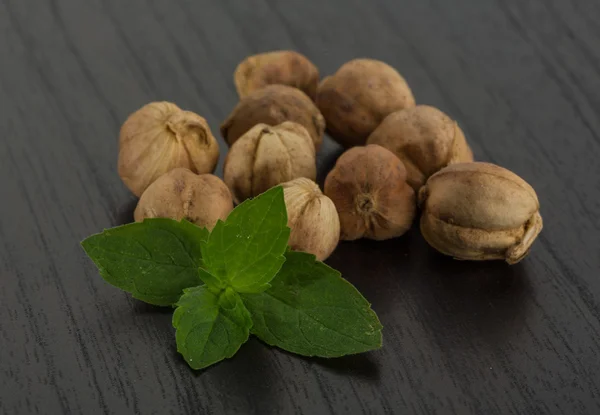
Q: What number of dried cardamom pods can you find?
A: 10